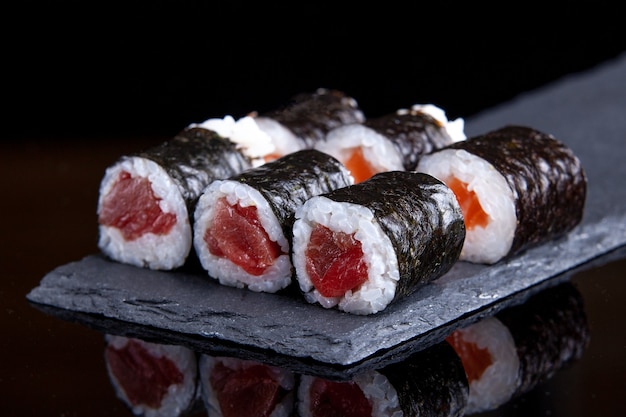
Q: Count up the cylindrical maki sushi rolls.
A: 6